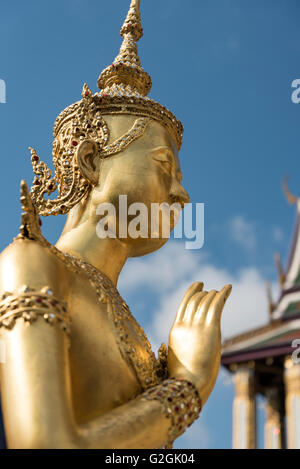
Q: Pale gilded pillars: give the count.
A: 3